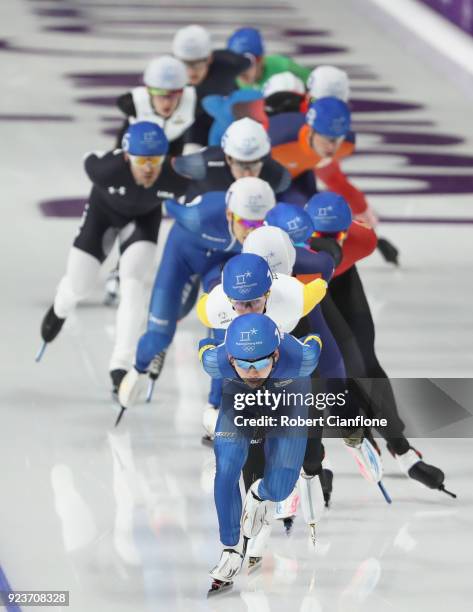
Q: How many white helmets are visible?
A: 7